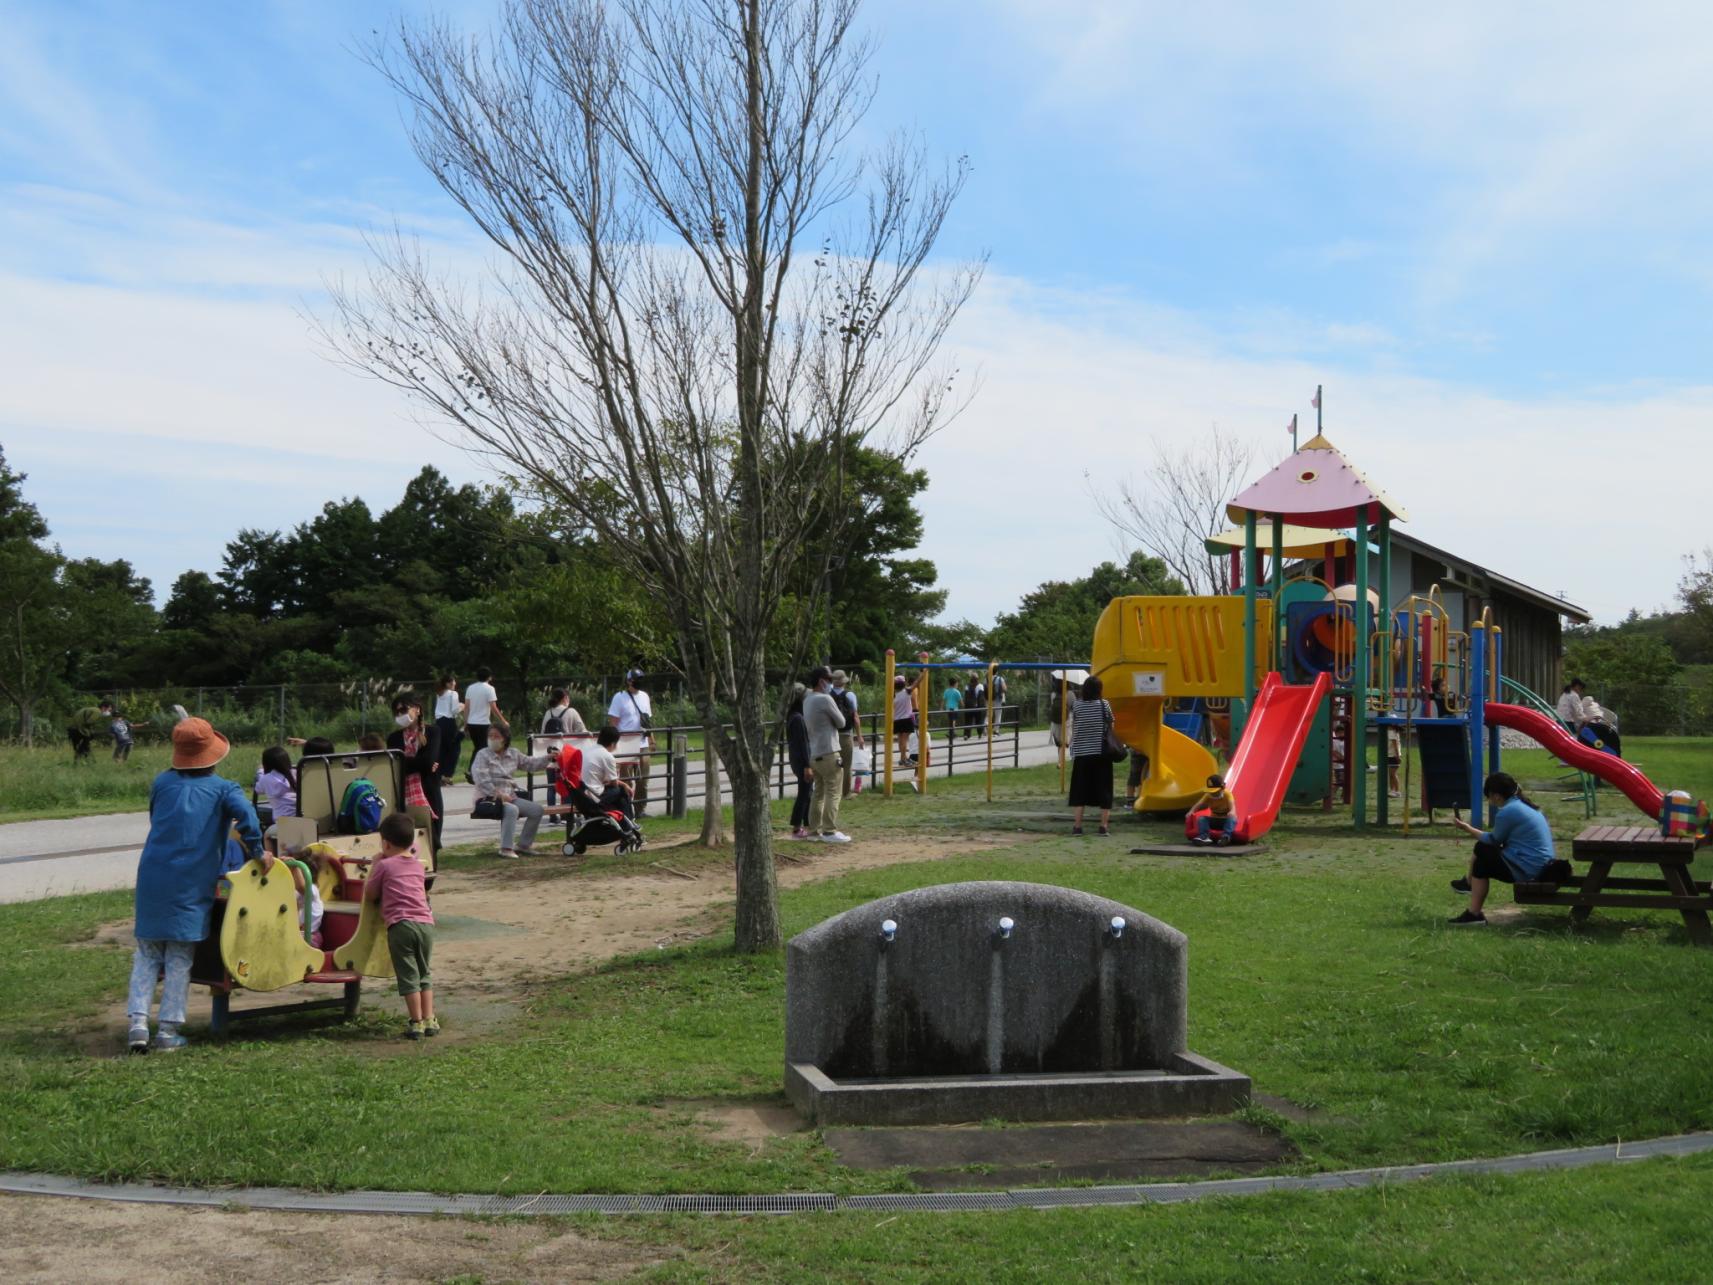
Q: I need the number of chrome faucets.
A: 3